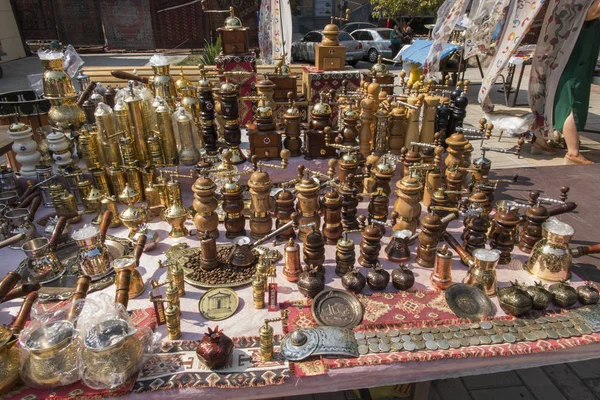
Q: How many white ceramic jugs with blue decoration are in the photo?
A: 2